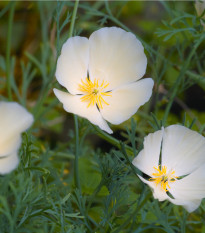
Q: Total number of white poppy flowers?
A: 3